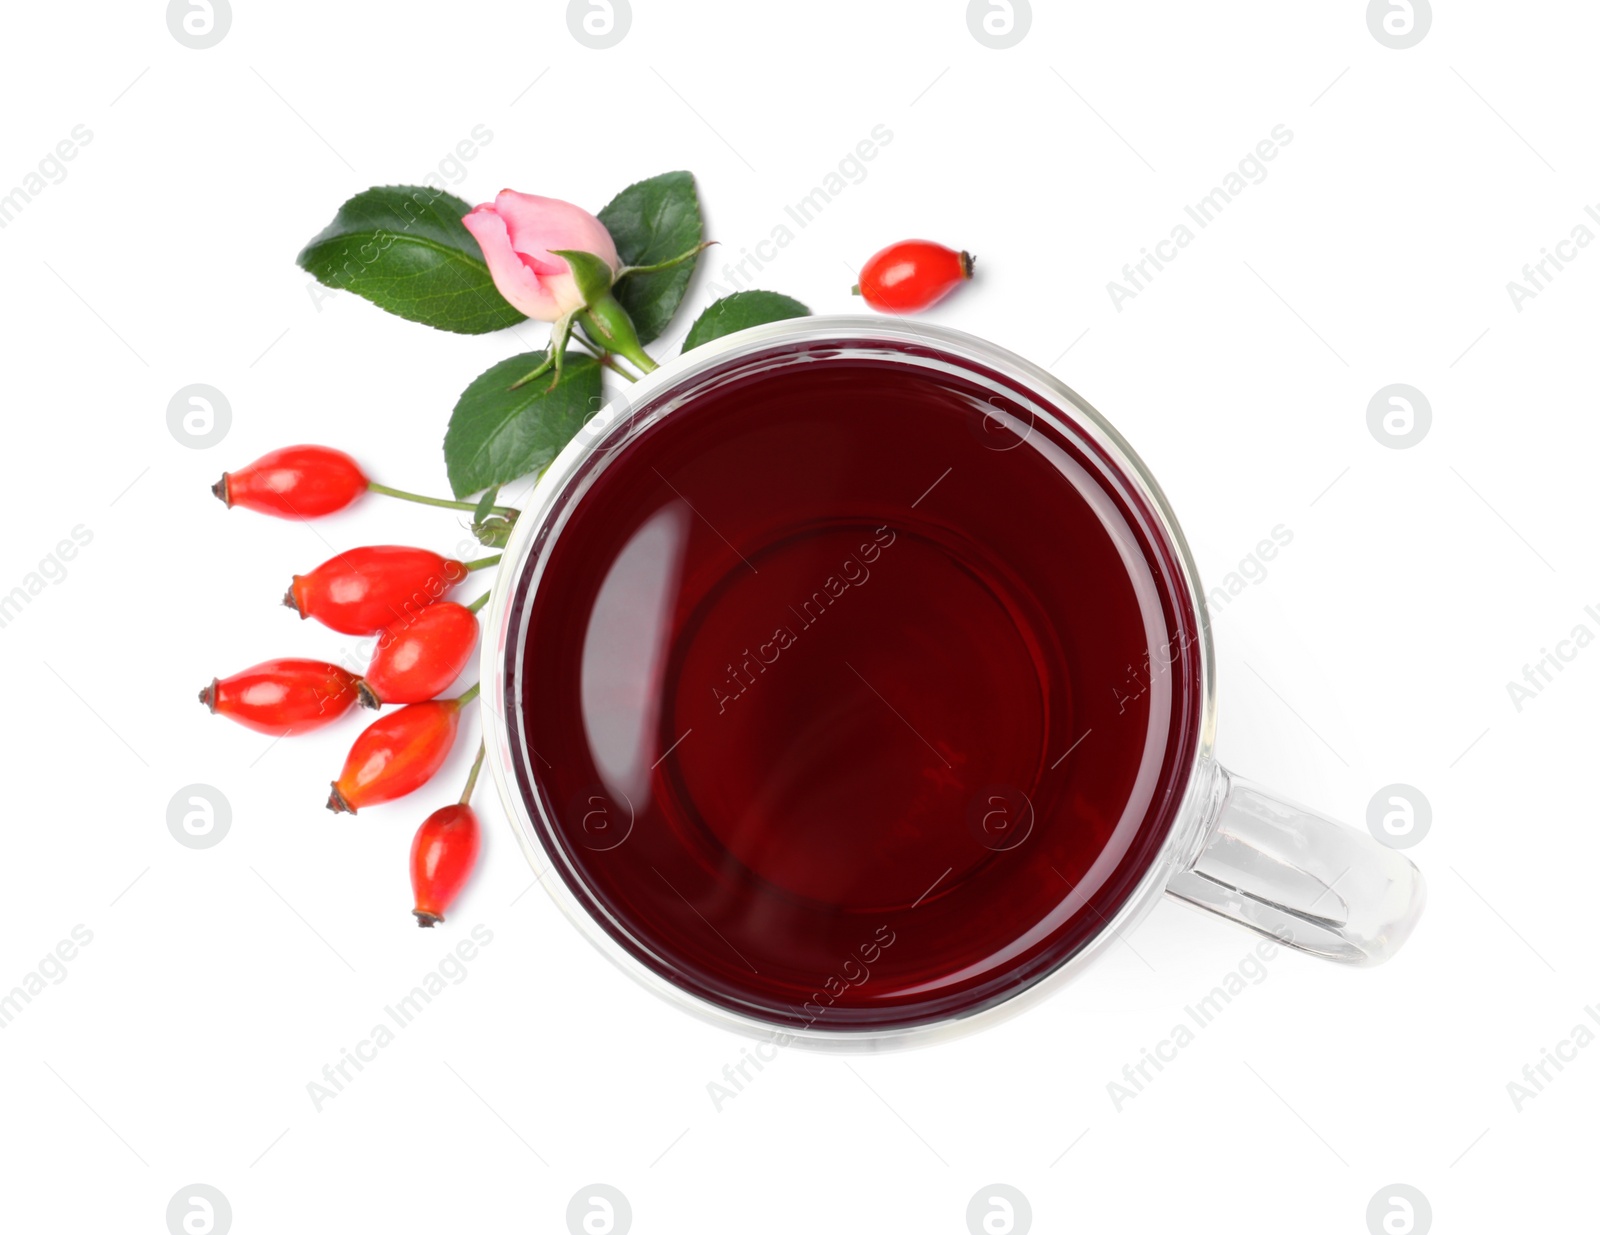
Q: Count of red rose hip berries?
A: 7